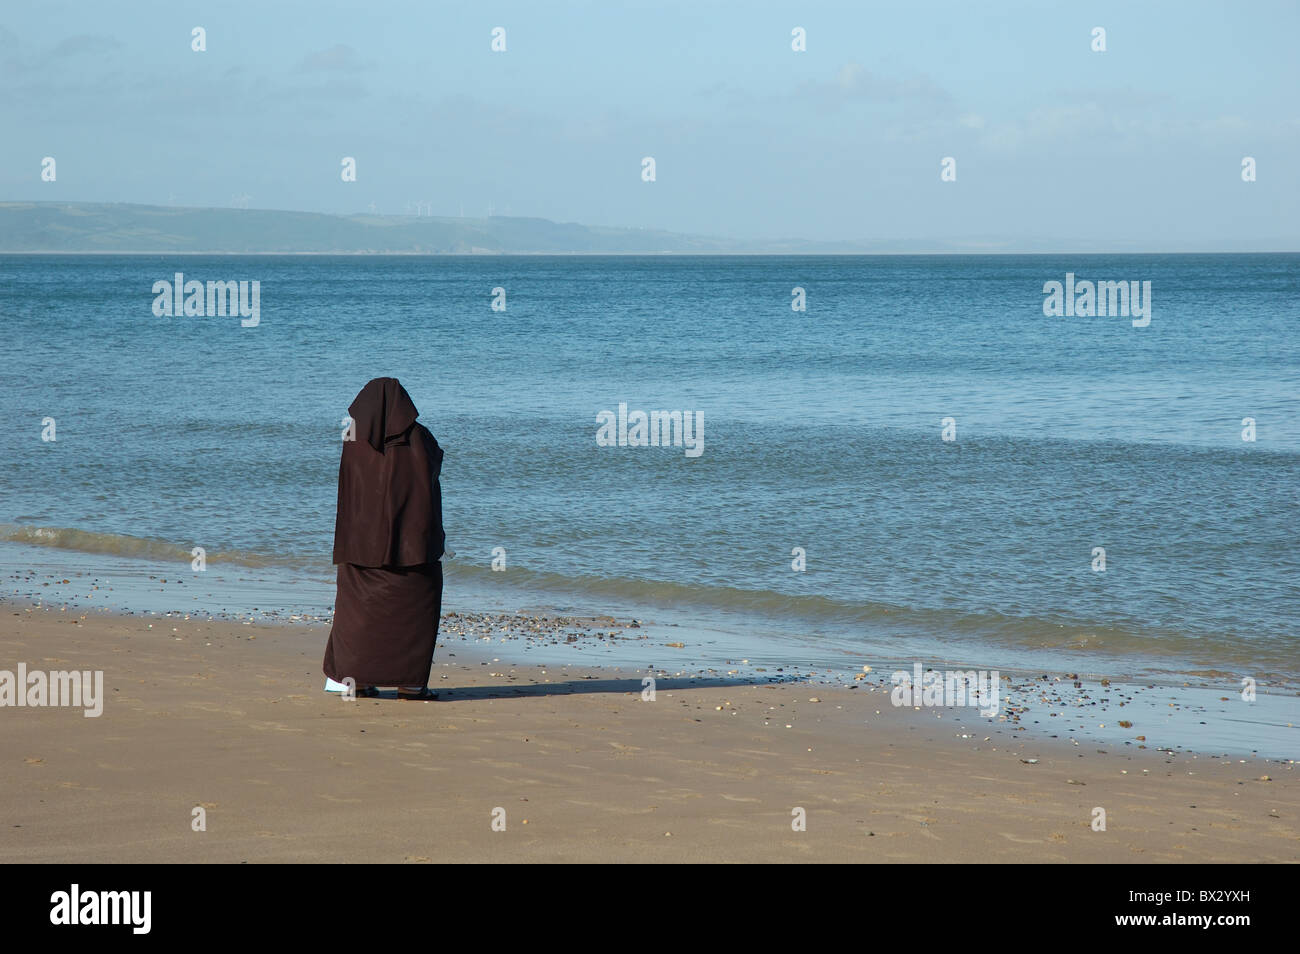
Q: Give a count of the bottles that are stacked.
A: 0